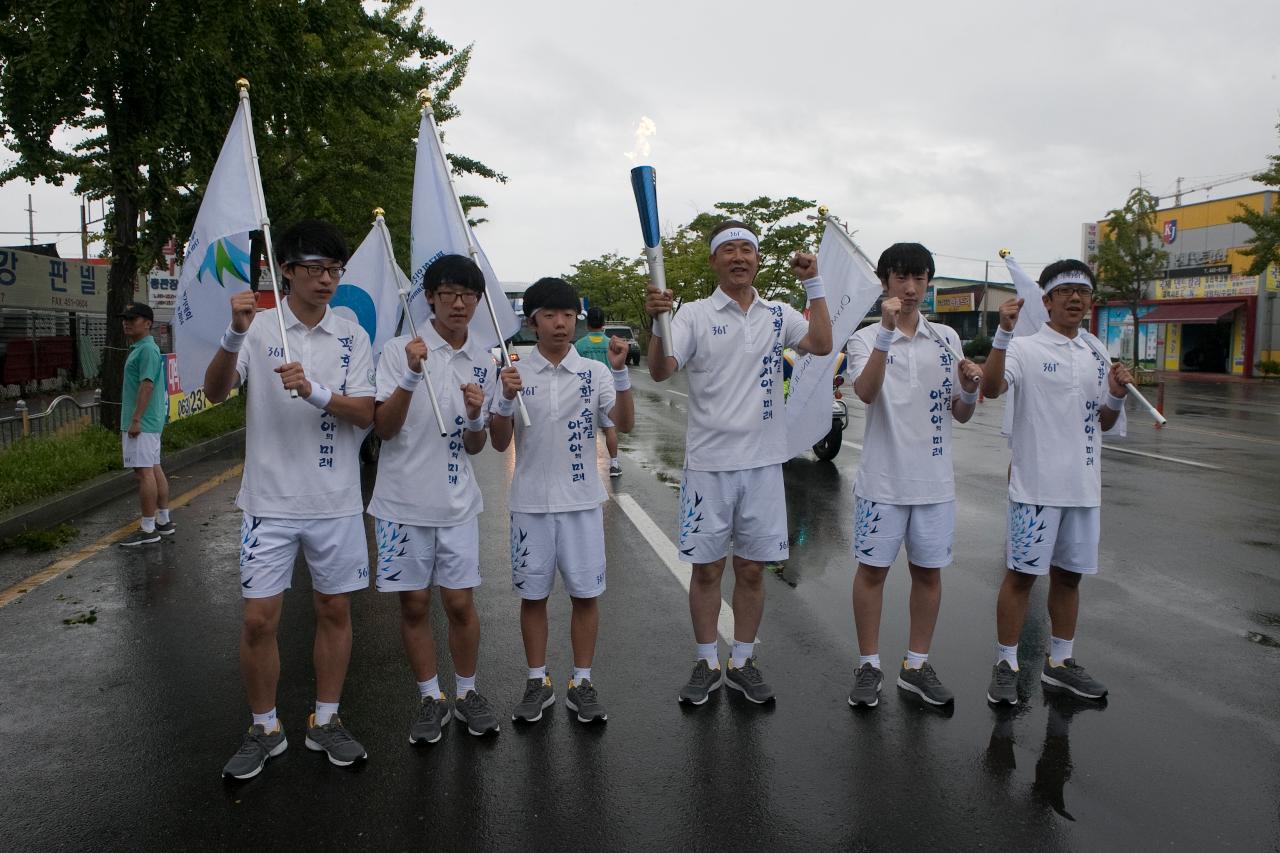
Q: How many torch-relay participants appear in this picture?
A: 6